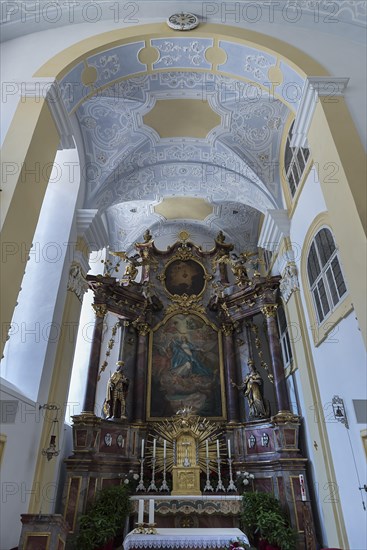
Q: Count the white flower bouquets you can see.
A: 2